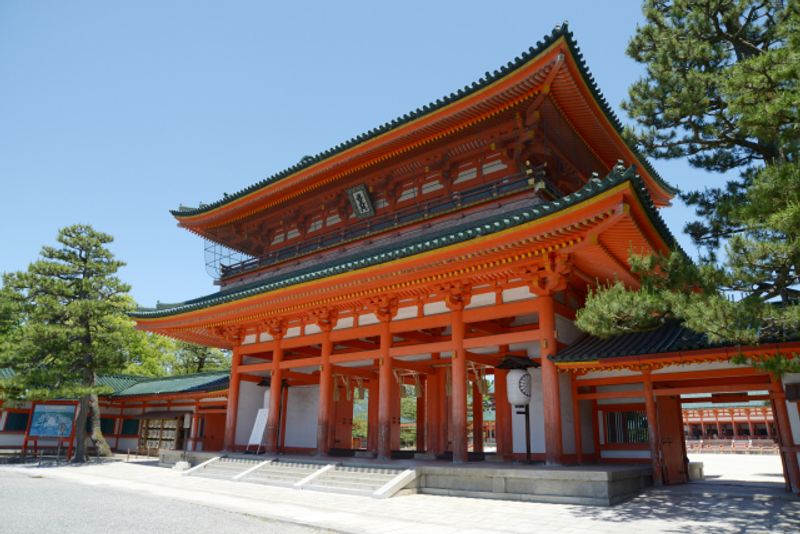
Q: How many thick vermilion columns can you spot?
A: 6